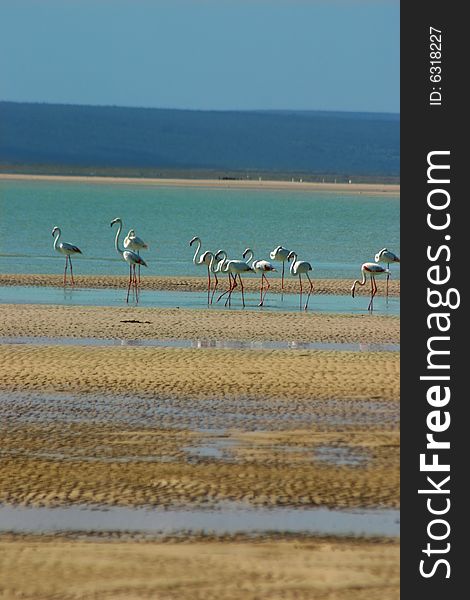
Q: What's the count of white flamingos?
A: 11